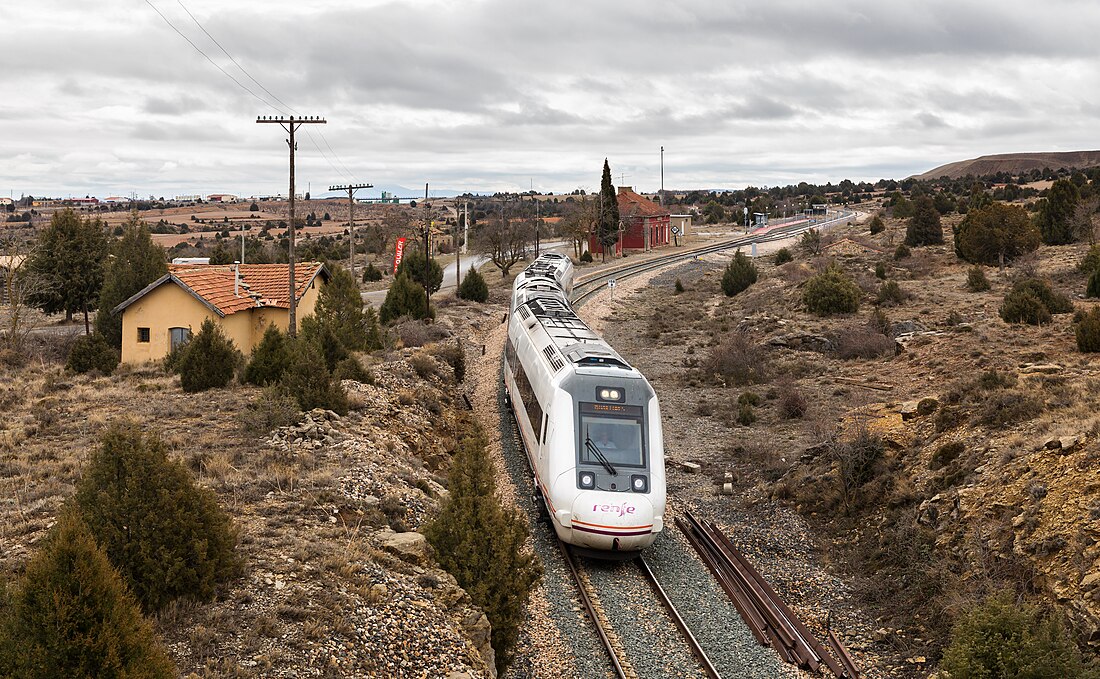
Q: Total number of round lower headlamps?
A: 2